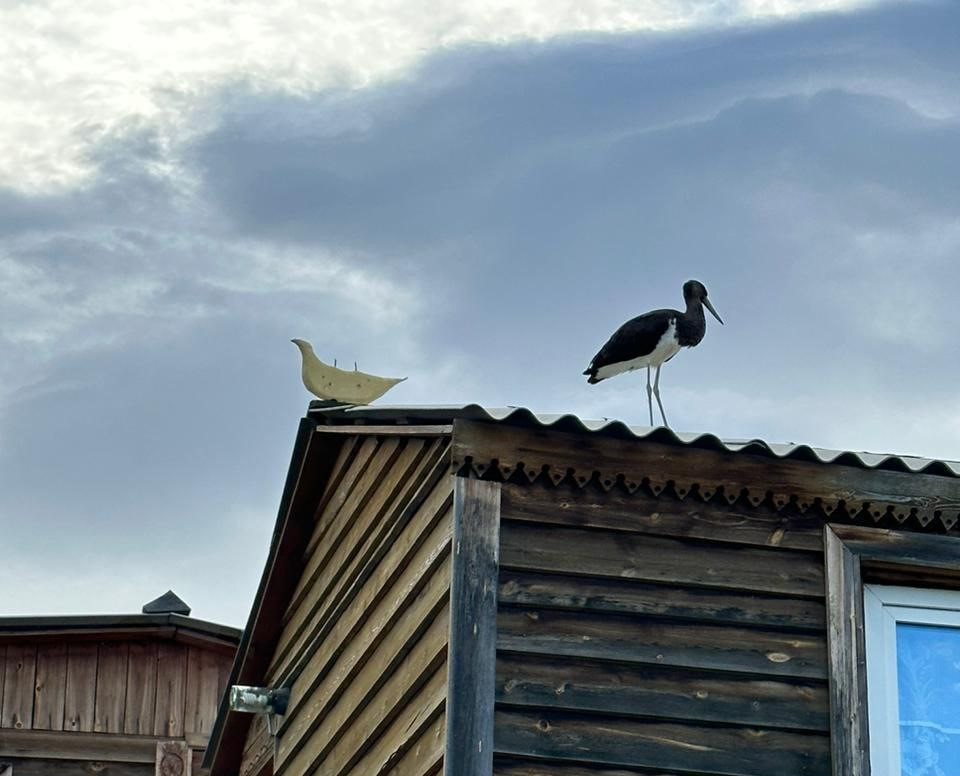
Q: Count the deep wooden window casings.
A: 1